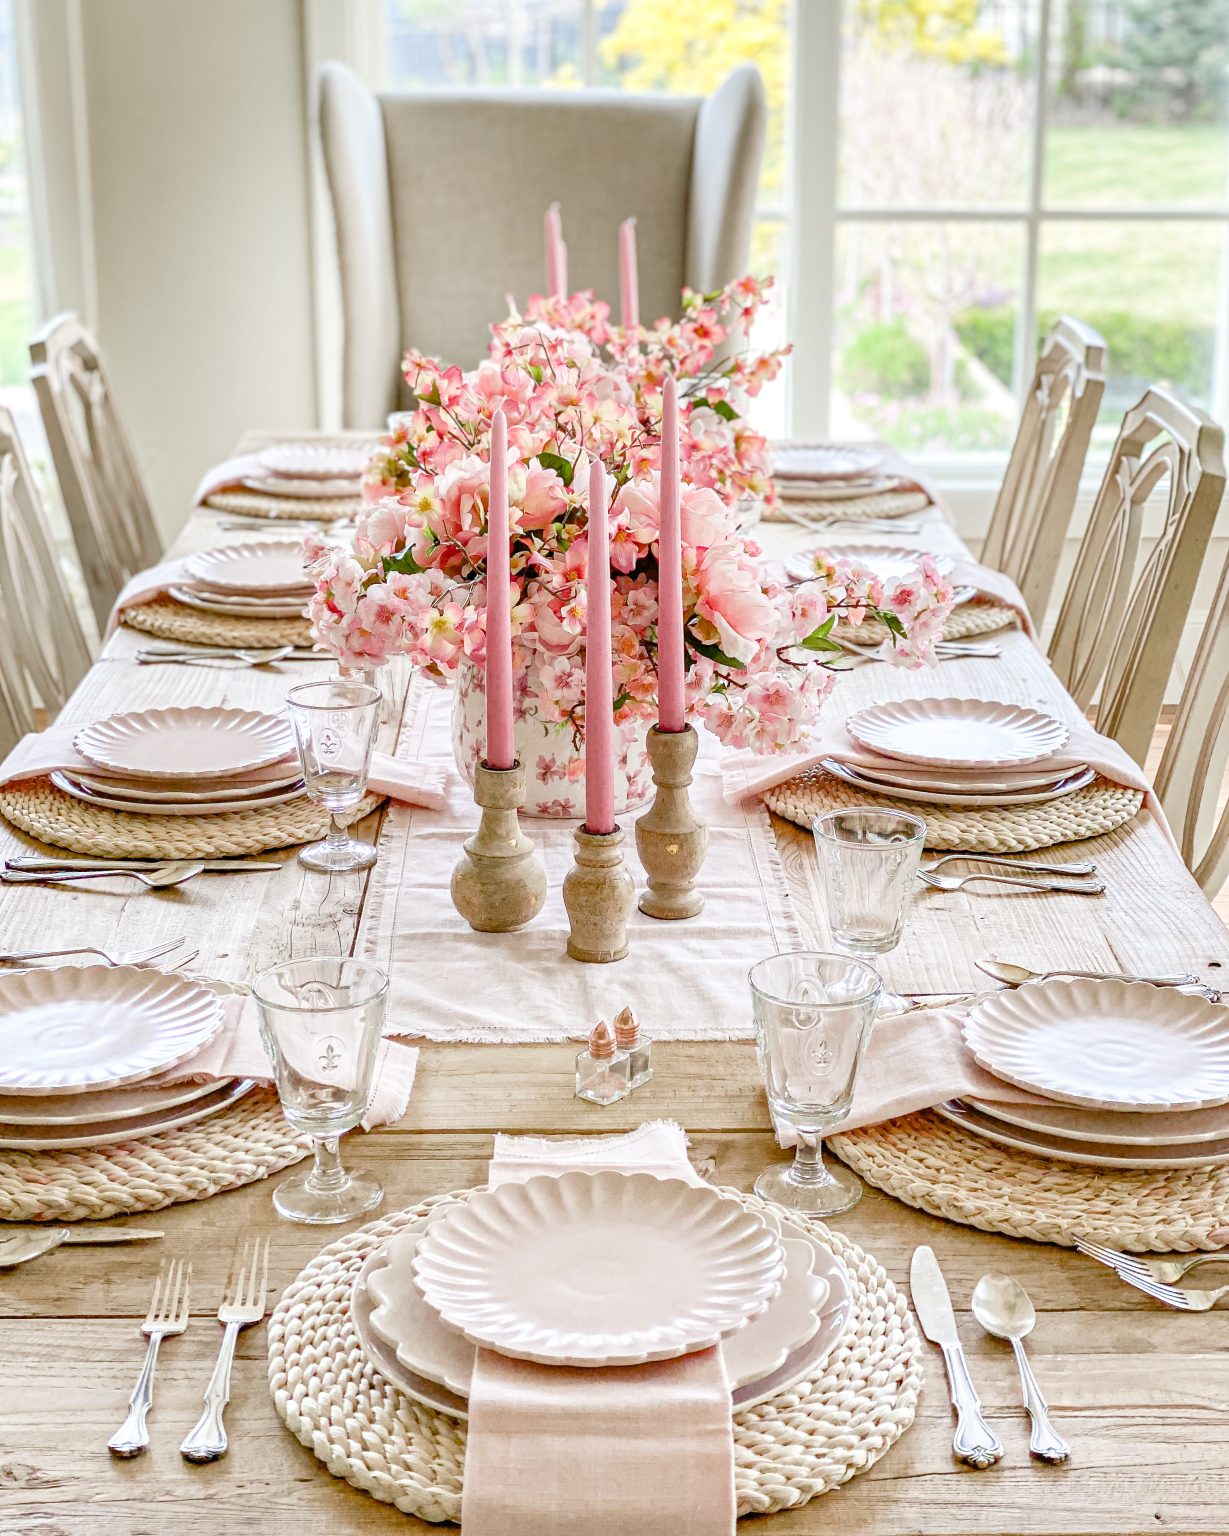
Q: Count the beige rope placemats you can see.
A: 9